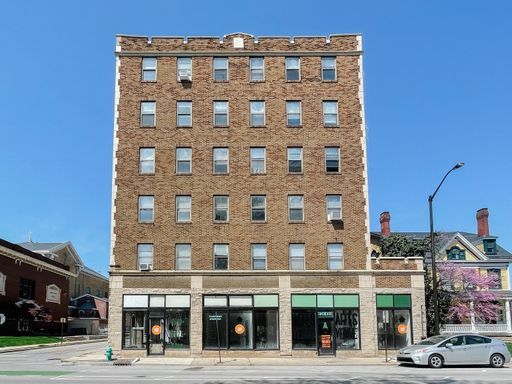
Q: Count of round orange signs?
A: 3